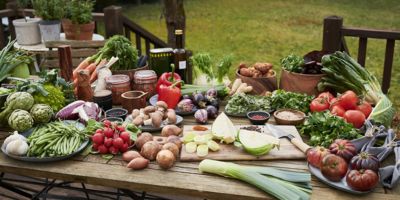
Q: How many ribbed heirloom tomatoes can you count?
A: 5